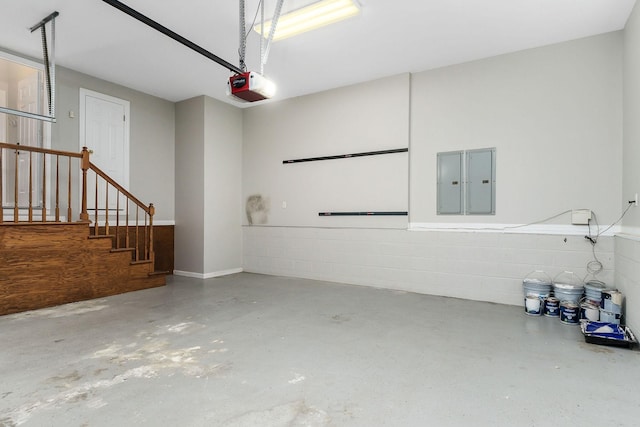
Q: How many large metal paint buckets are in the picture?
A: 3